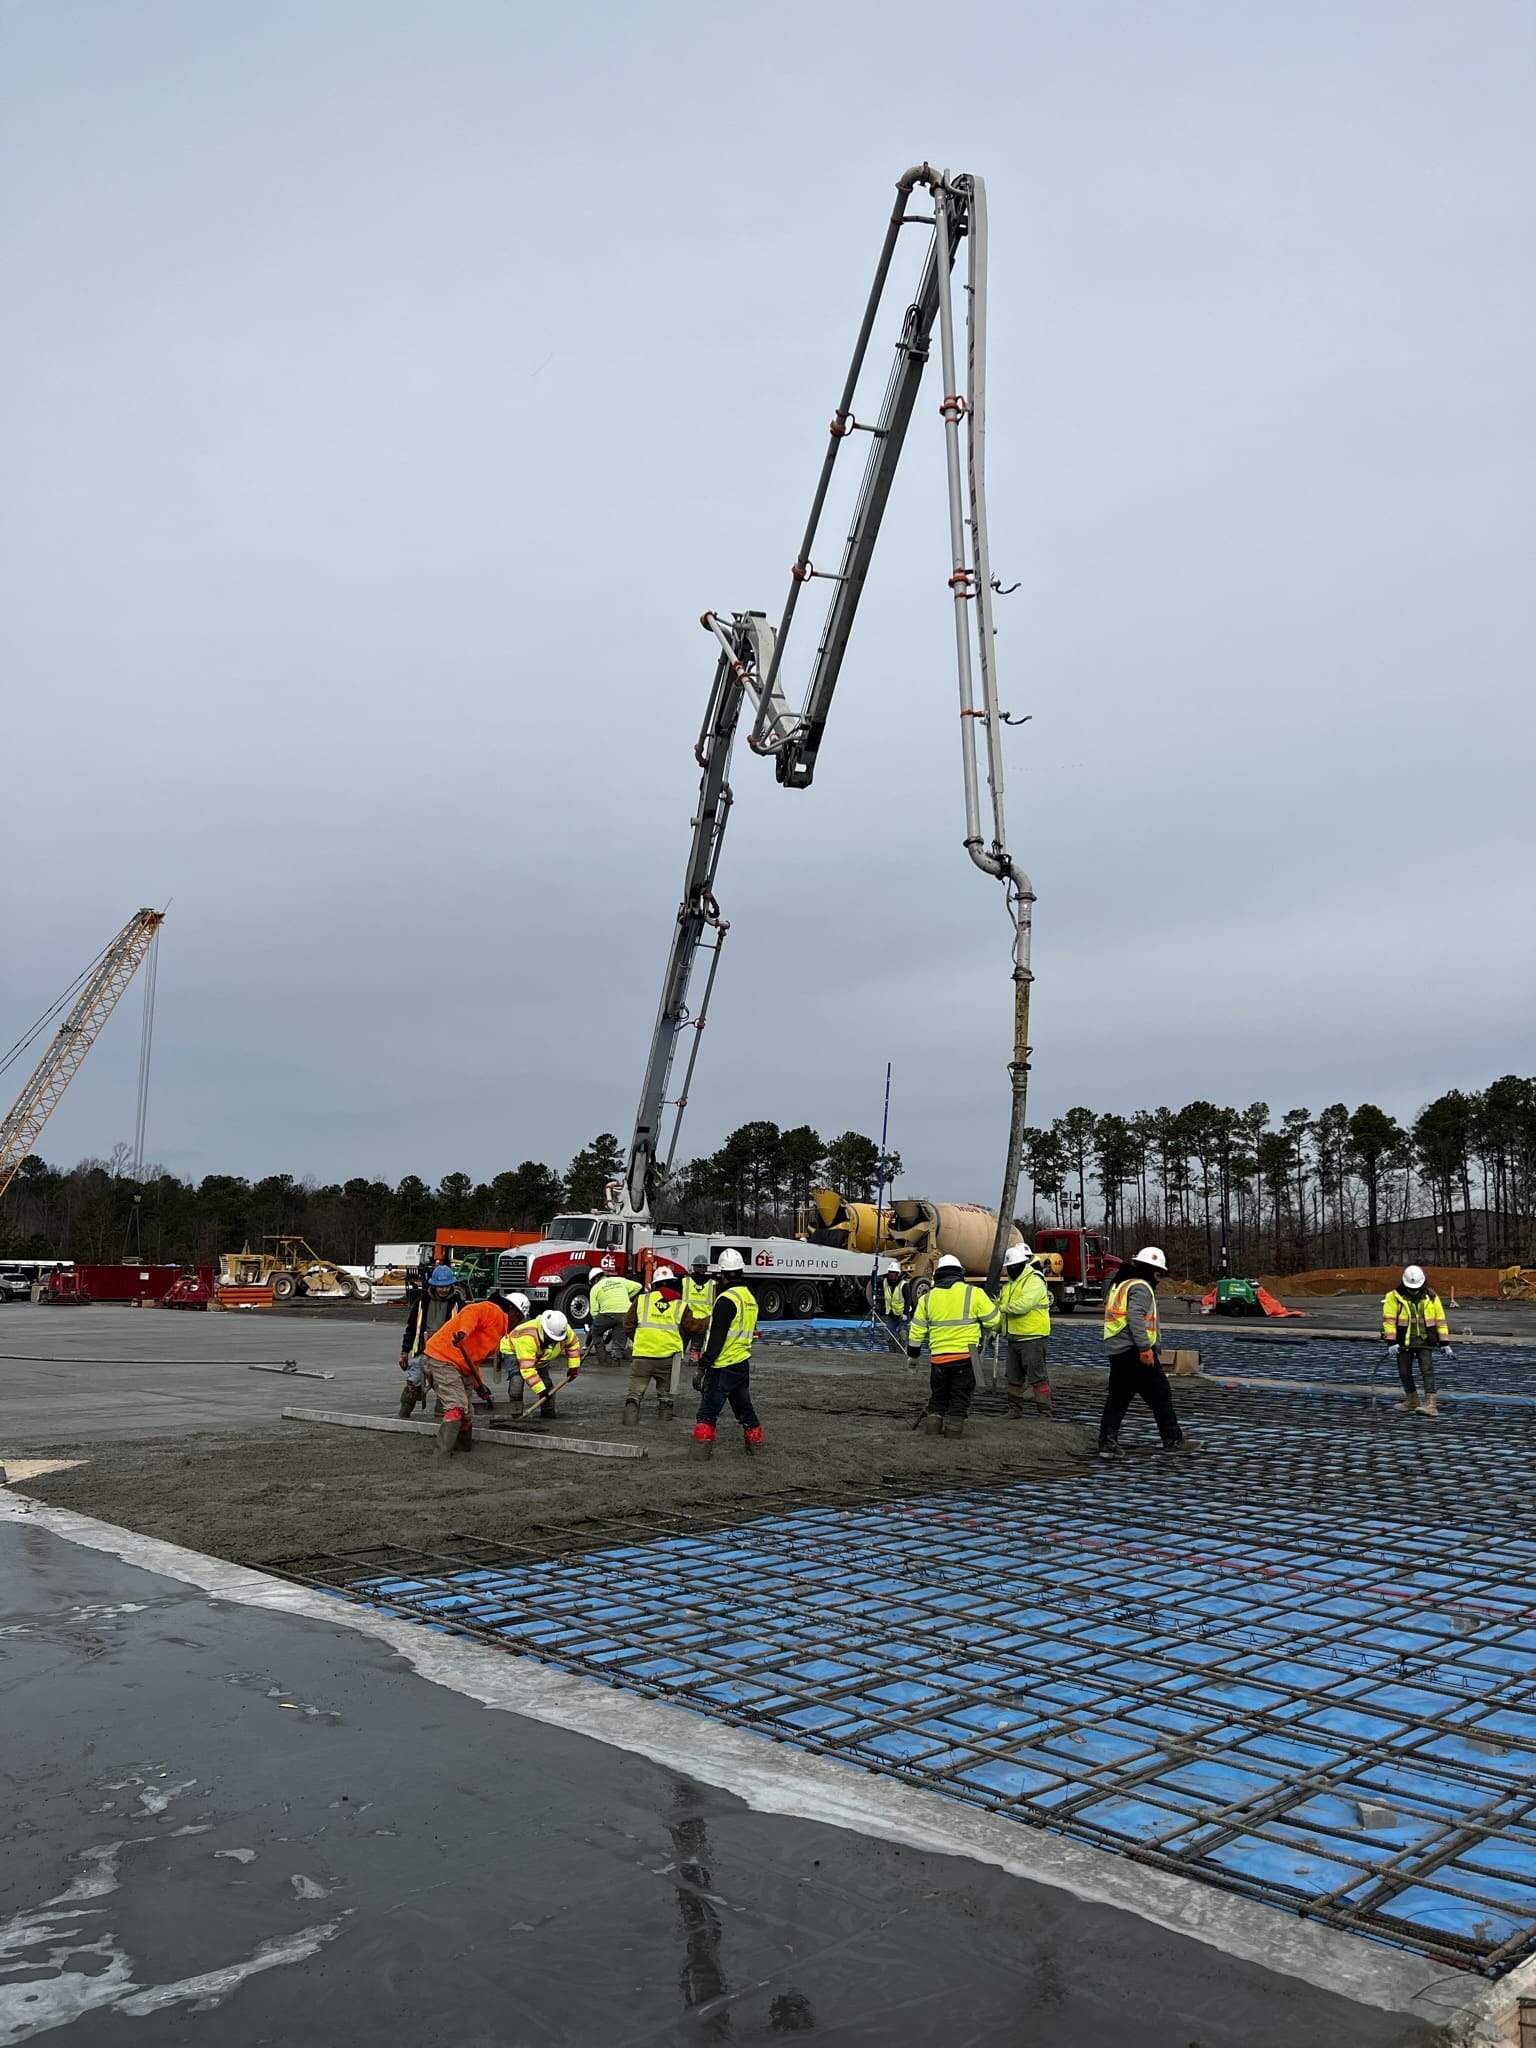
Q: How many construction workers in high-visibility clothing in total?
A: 13